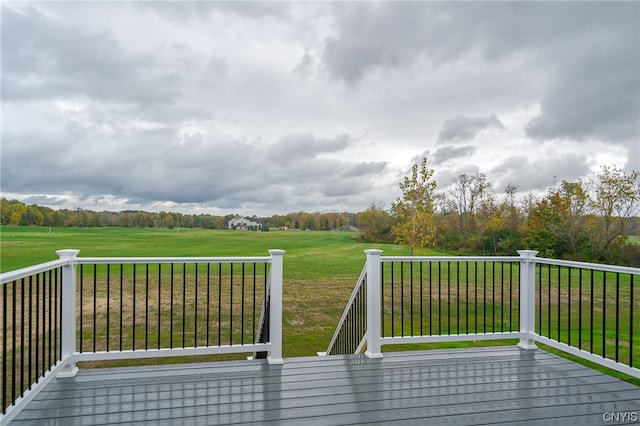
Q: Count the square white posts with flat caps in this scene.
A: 4